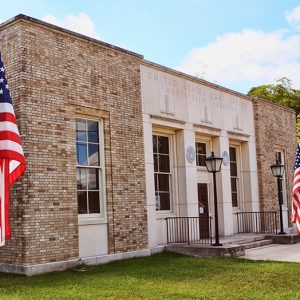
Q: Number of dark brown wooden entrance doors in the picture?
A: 1